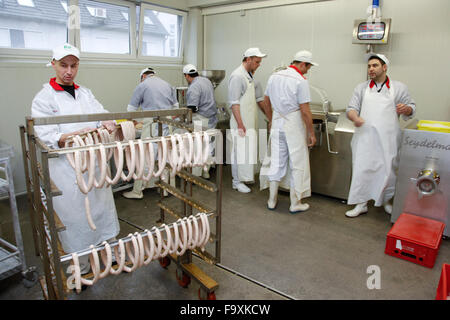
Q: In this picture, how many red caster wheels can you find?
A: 3